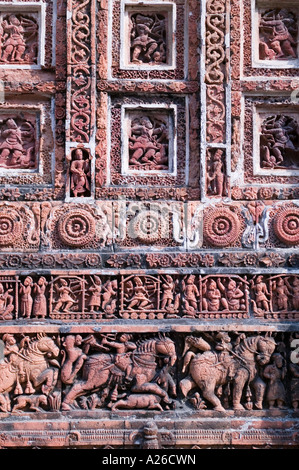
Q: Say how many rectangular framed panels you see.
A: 6